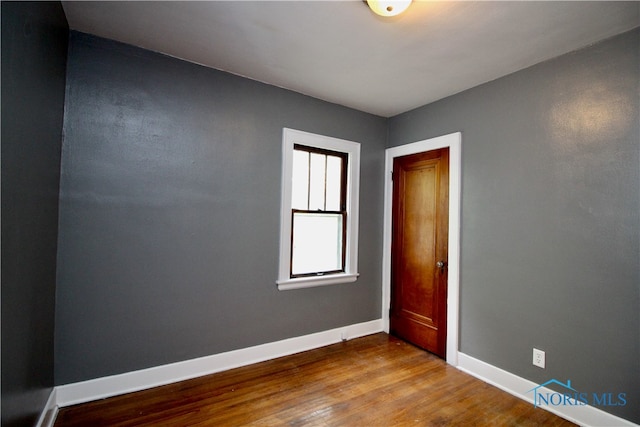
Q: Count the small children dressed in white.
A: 0